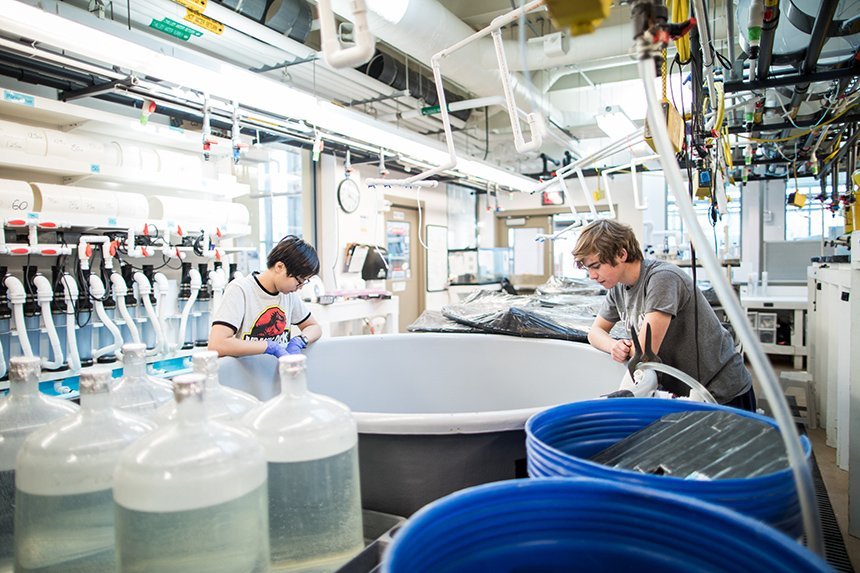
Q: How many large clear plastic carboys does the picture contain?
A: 6